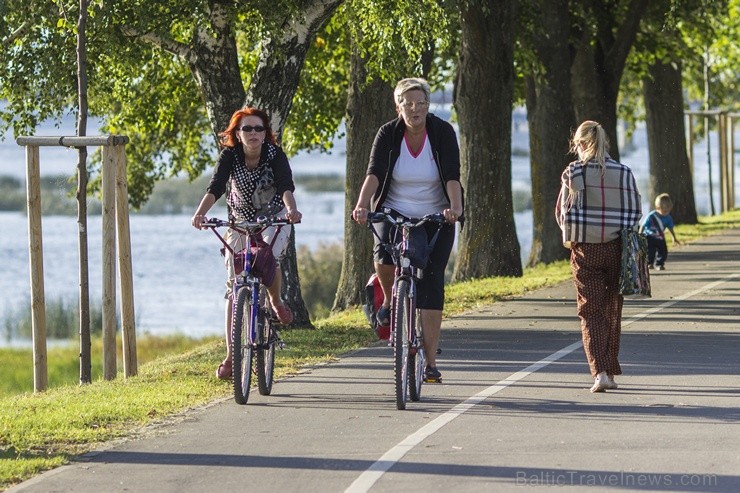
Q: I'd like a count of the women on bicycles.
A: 2